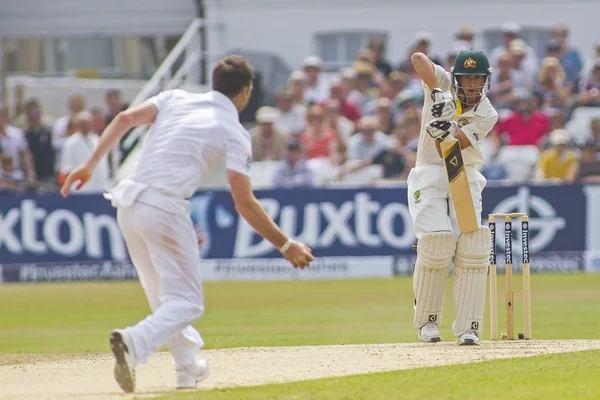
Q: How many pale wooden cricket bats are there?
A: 1